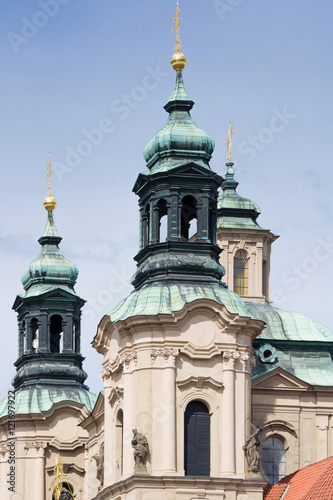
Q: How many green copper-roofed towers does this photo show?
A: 3